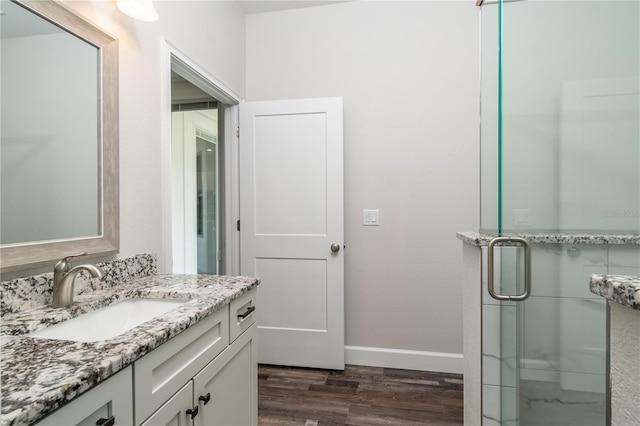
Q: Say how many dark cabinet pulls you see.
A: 4